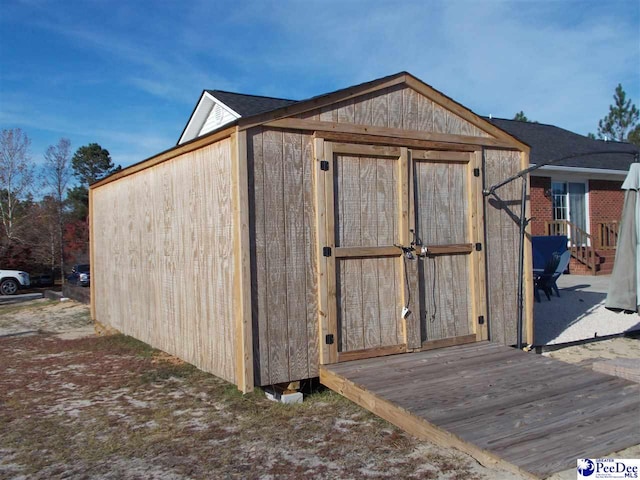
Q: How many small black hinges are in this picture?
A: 6